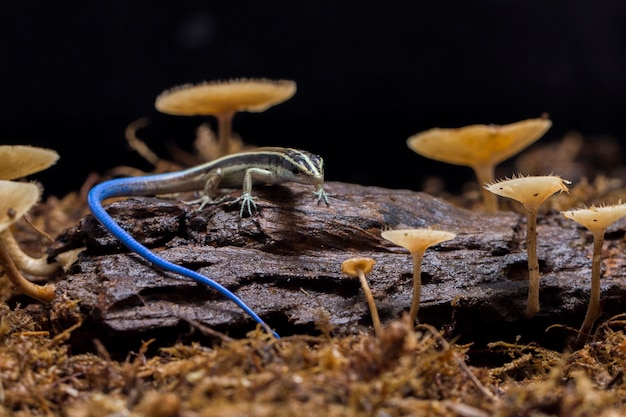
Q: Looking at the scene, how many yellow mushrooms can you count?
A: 8